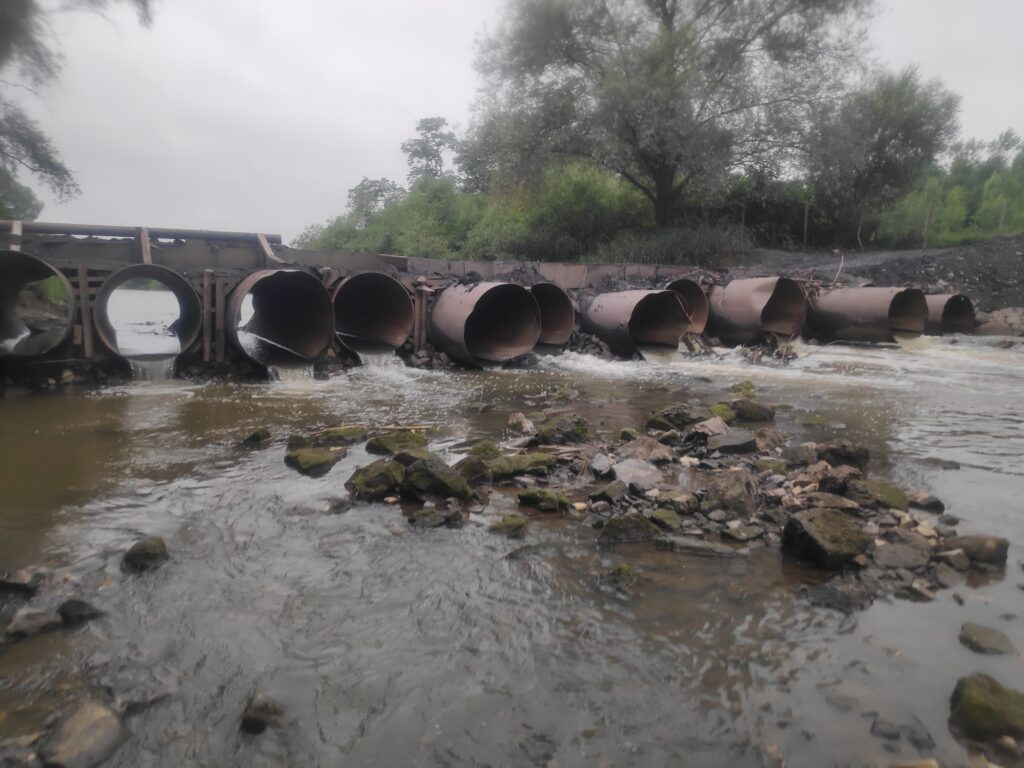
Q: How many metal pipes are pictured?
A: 11